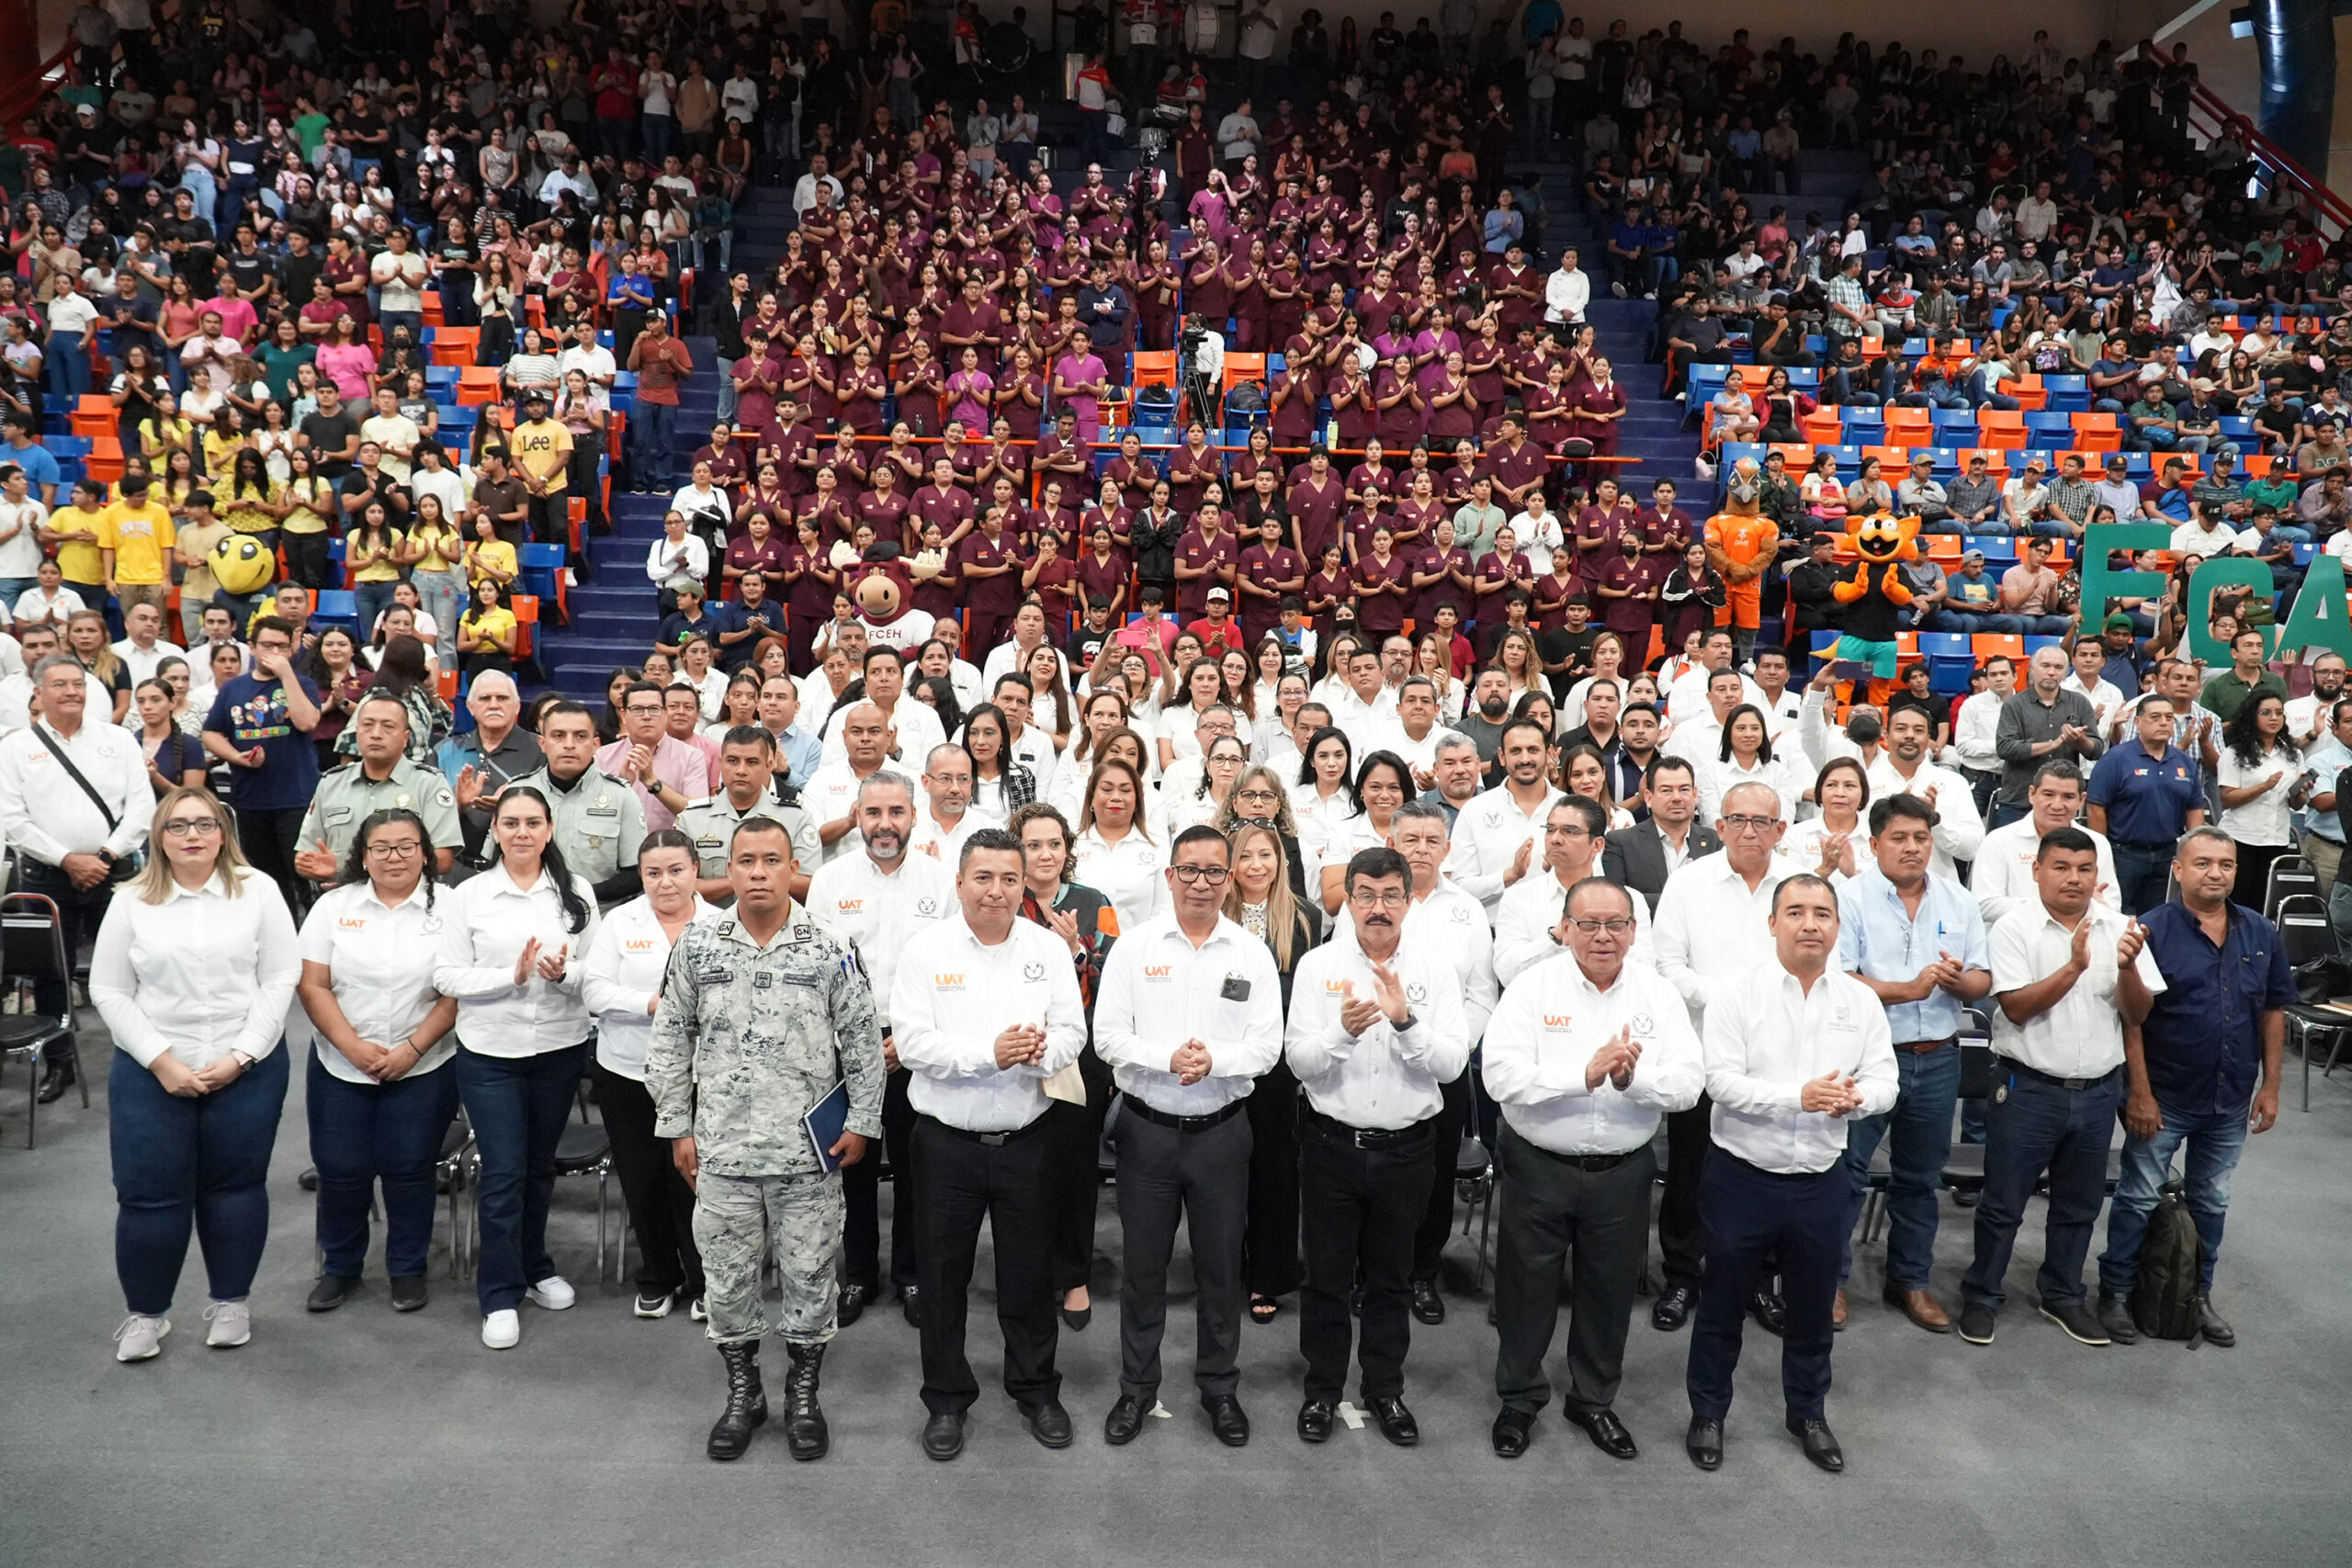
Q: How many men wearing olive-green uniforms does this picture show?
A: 3